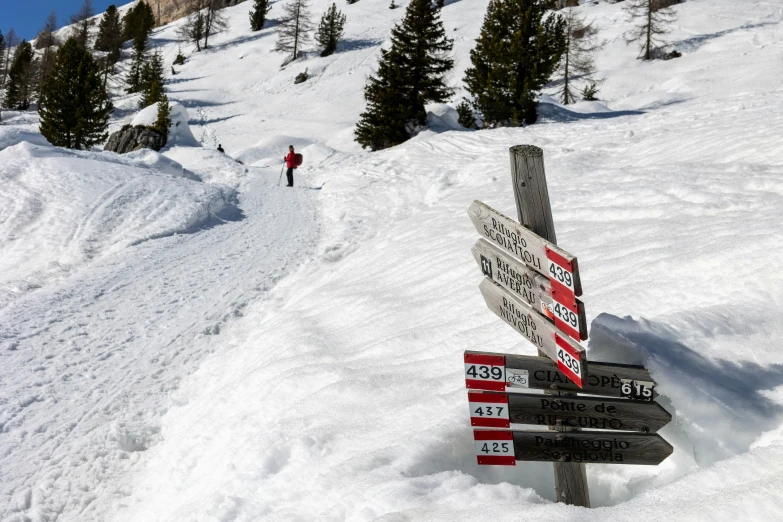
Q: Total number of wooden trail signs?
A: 6